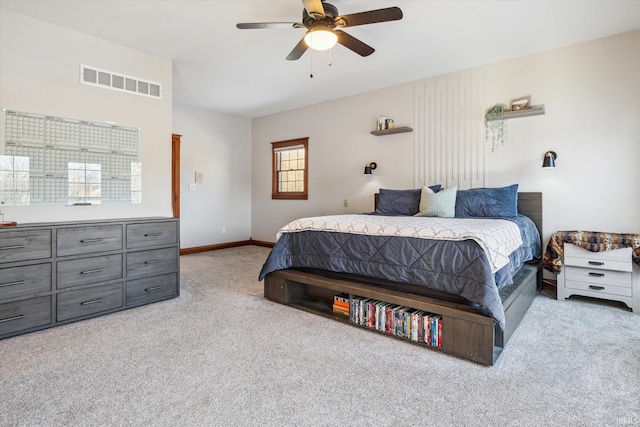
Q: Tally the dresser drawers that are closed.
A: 9